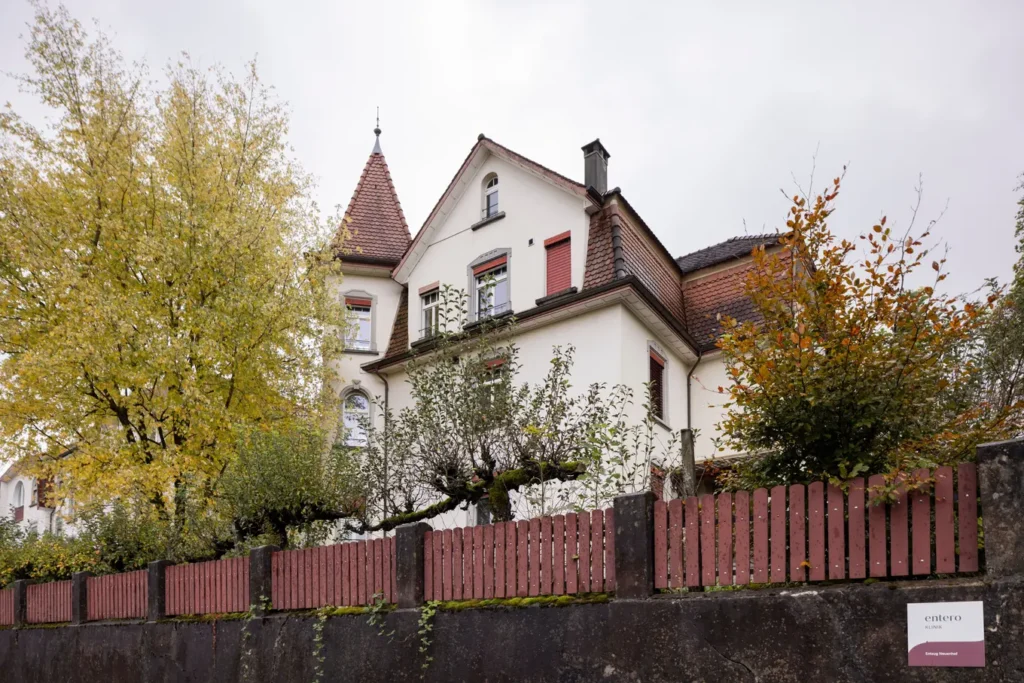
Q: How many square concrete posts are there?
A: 7